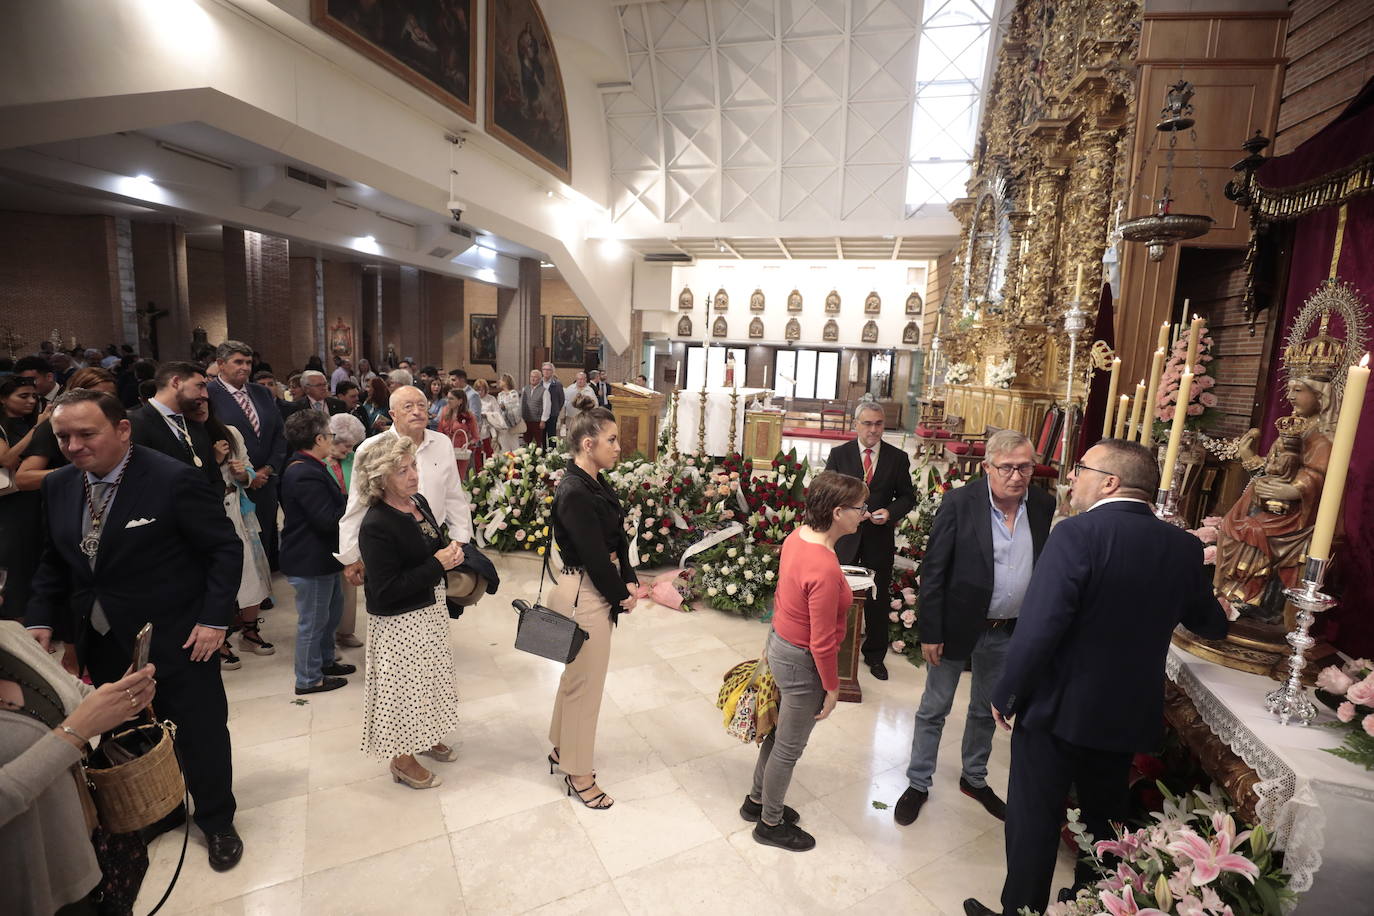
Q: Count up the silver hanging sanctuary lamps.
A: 1